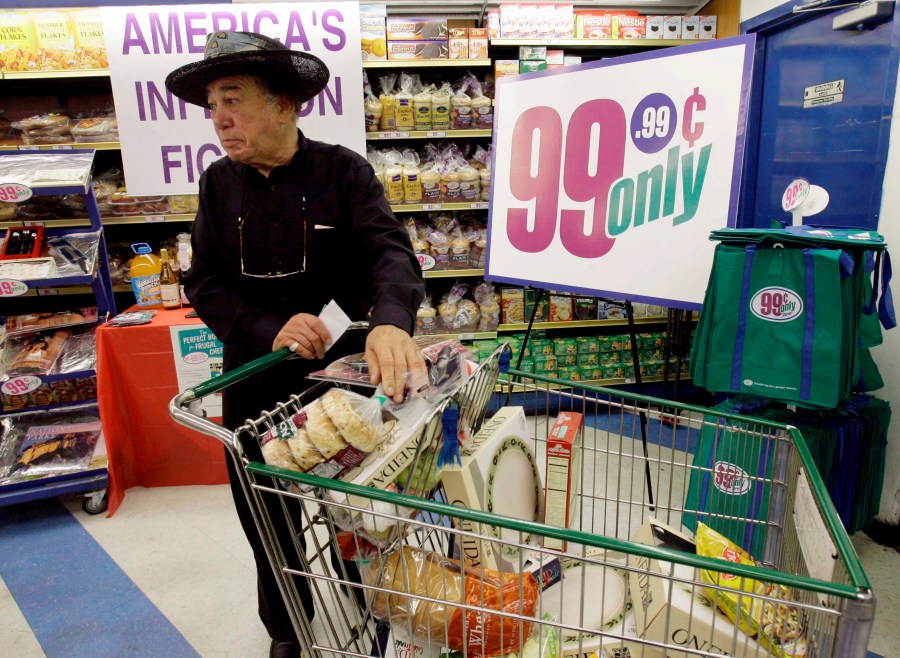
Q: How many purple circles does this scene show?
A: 1